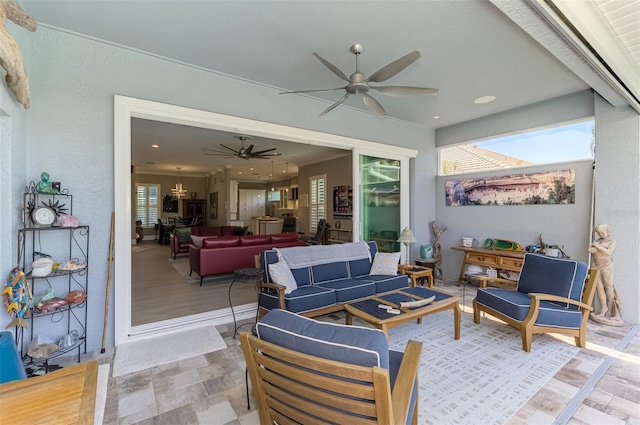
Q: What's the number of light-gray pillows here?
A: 2